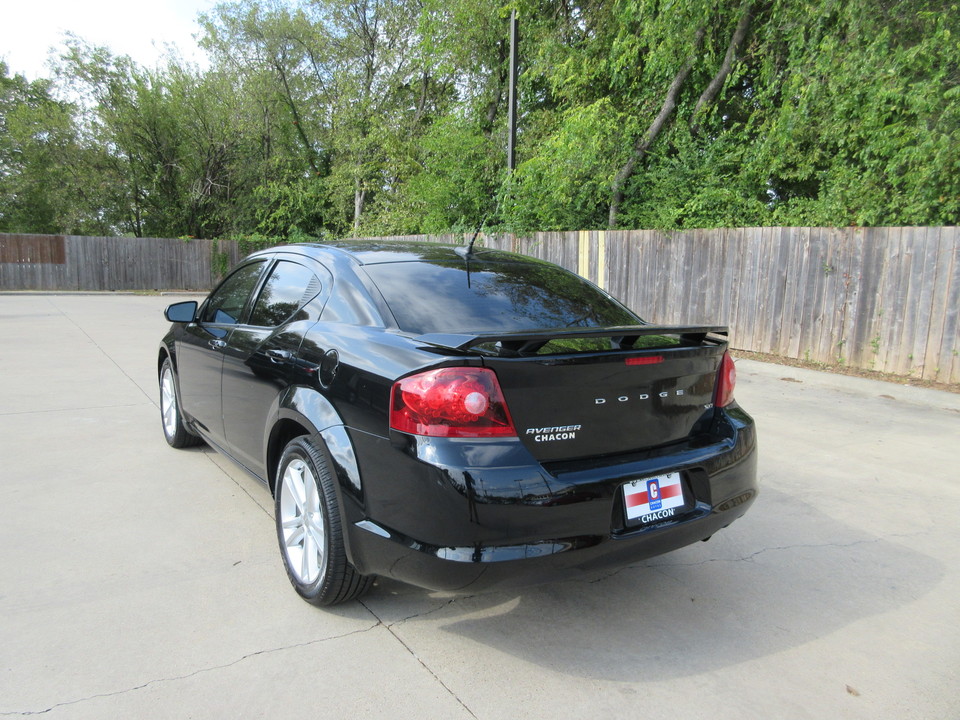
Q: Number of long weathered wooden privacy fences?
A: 1